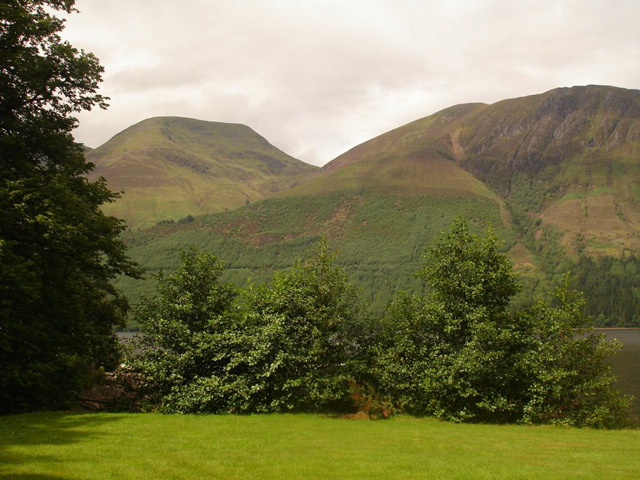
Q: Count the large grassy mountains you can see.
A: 2